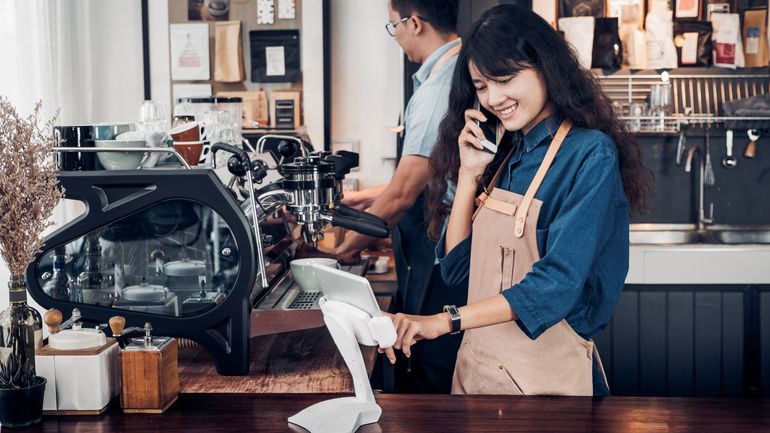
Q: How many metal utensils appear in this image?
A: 4